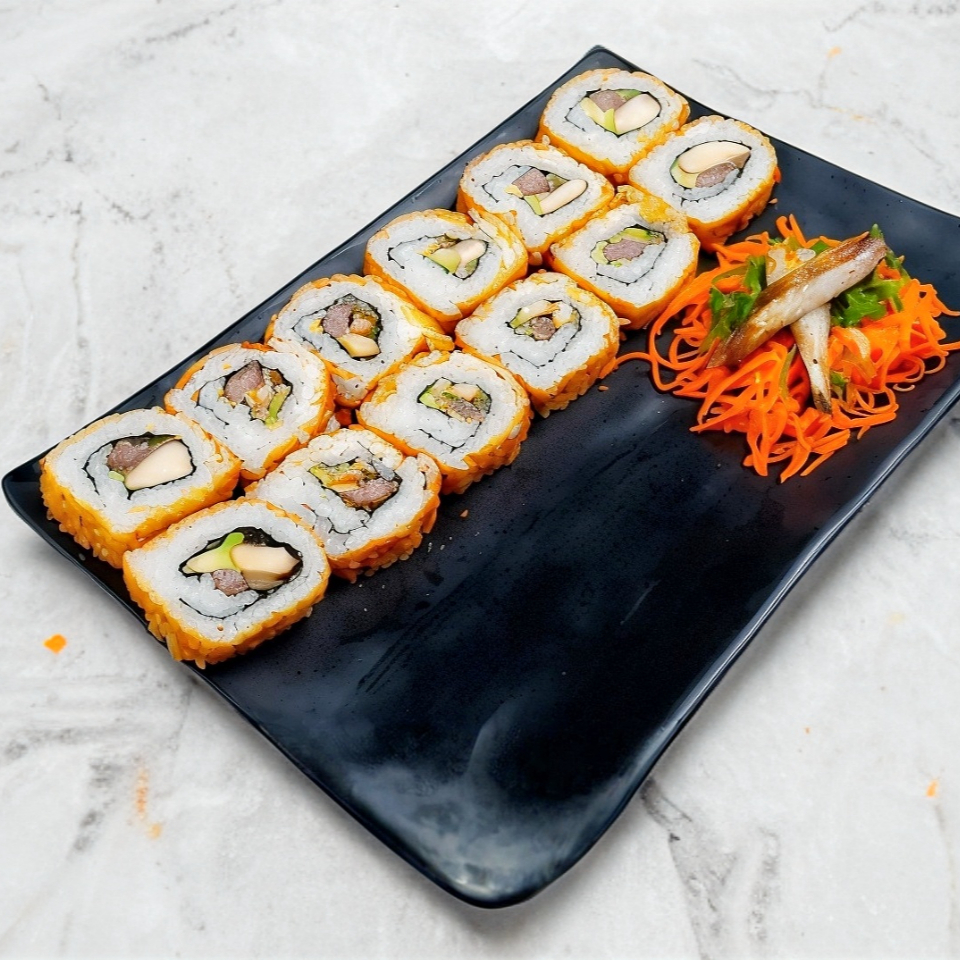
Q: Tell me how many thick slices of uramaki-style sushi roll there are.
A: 12